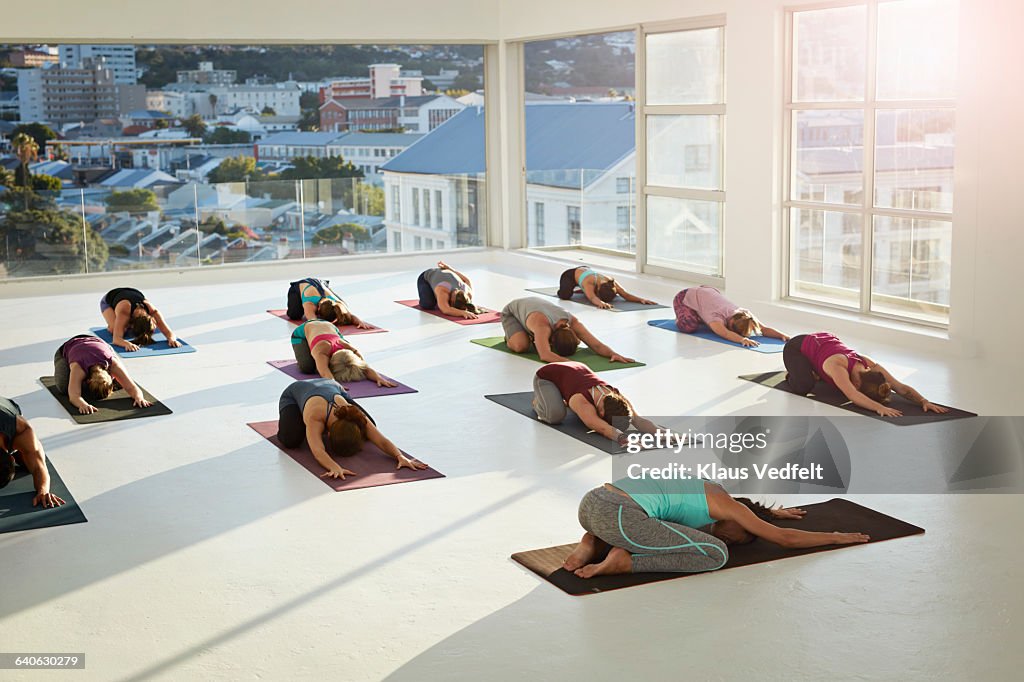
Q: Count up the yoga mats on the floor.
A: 13